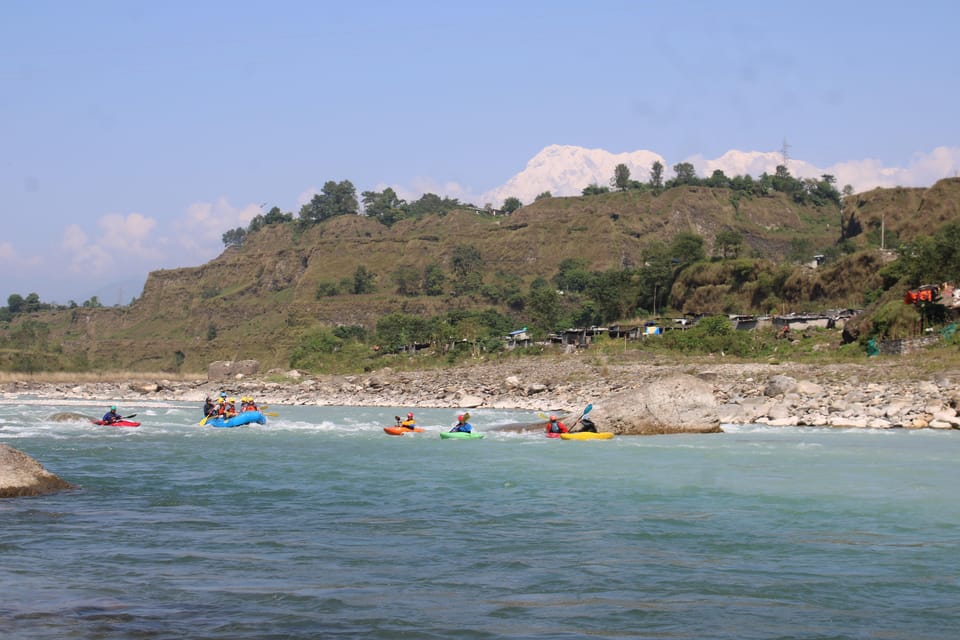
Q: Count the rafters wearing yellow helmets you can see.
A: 4